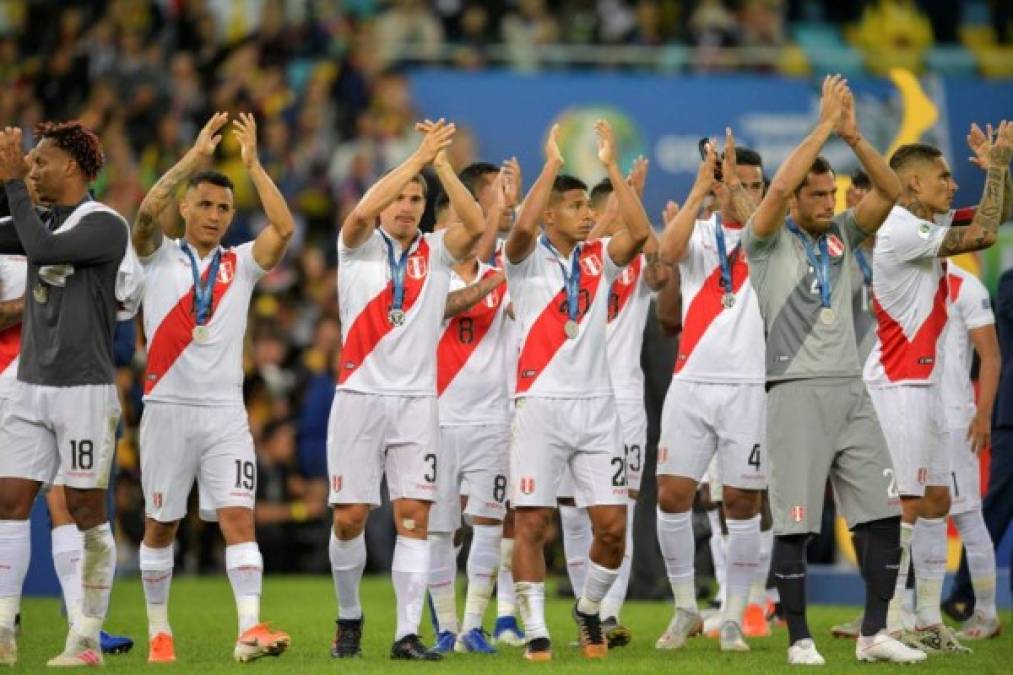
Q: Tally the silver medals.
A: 6